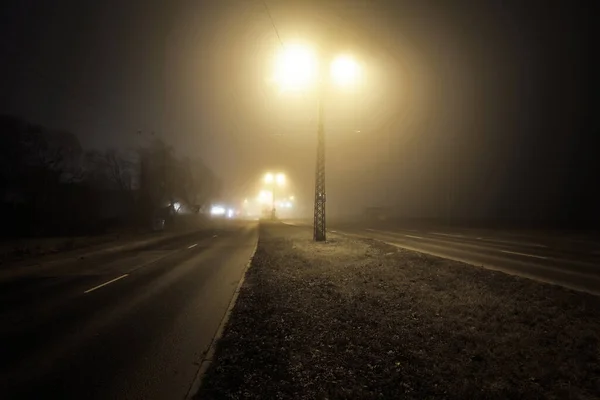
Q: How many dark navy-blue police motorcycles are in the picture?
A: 0